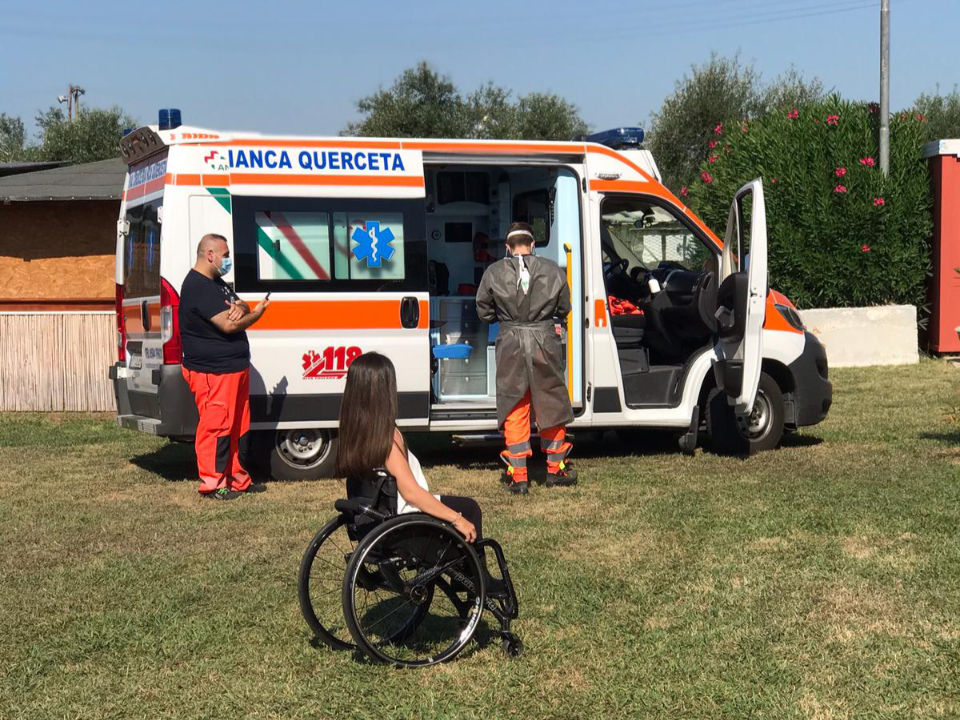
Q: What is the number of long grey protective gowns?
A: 1